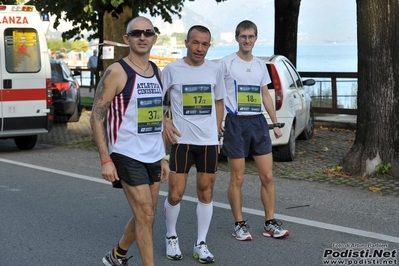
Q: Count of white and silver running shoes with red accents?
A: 2